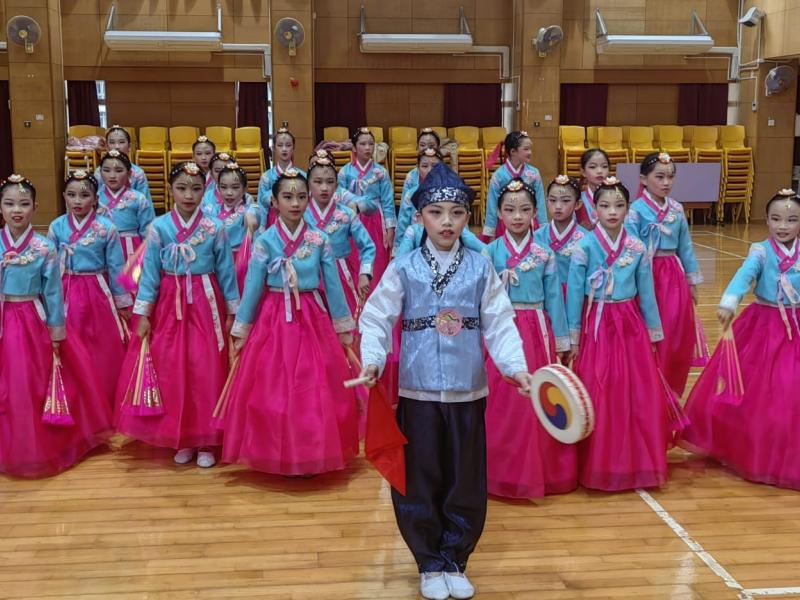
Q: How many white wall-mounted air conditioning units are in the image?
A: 3